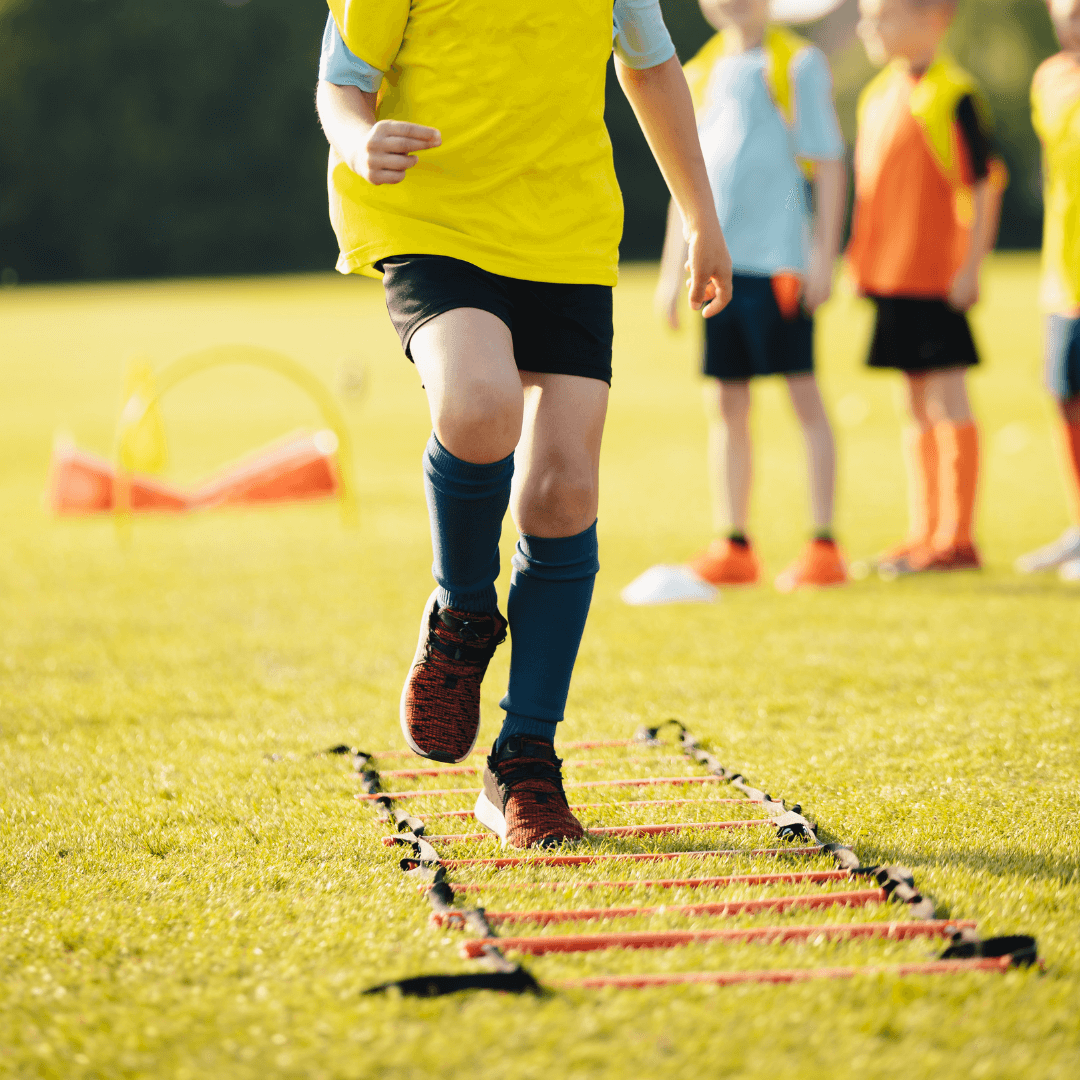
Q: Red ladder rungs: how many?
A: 10